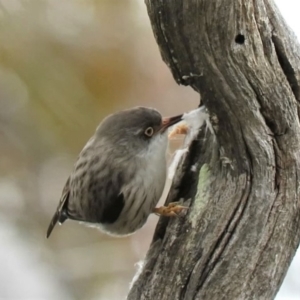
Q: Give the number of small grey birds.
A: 1